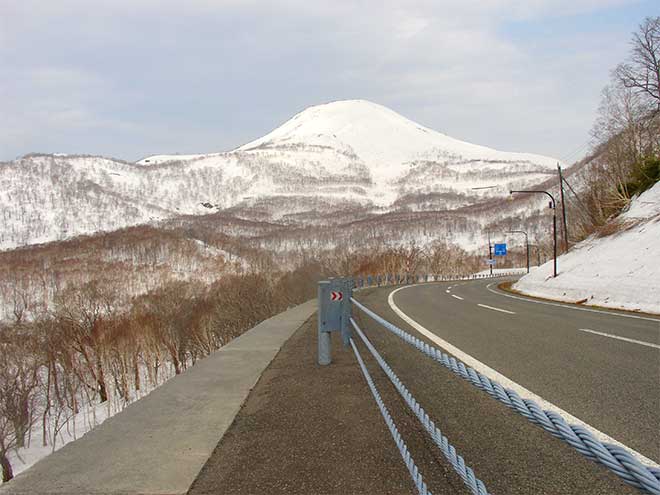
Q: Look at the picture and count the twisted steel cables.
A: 3